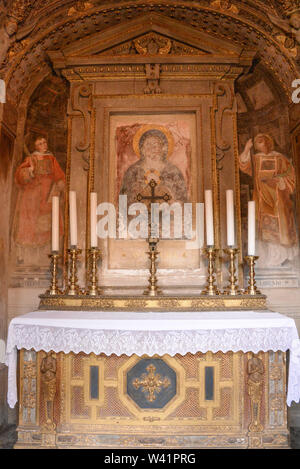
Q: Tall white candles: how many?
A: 6